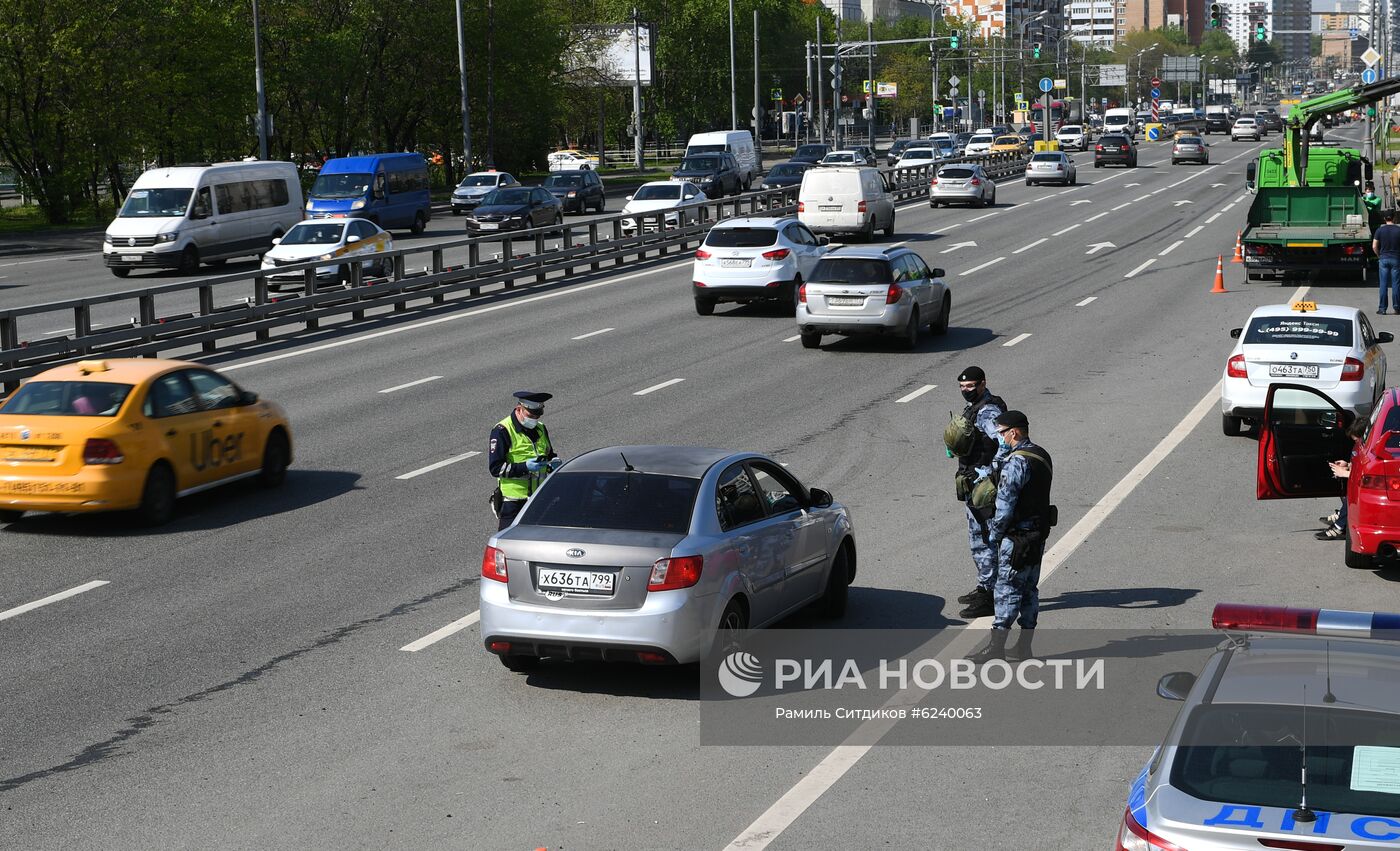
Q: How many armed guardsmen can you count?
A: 2